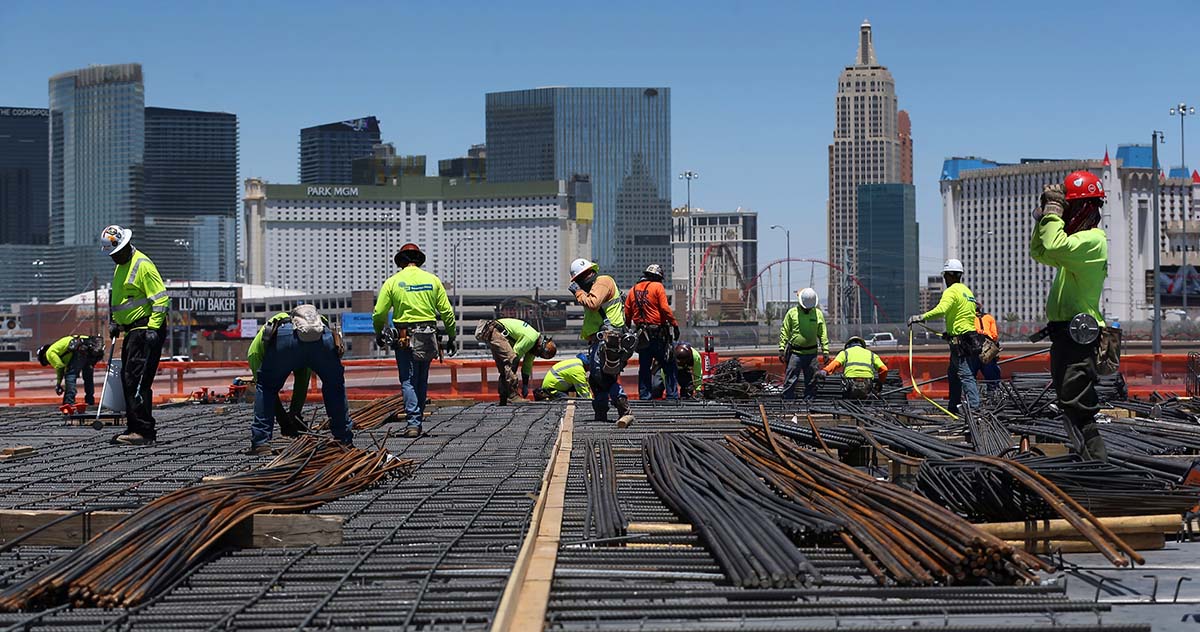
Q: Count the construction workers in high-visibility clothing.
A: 14